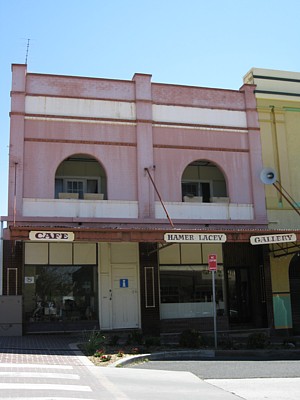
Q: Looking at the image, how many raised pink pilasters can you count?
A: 3